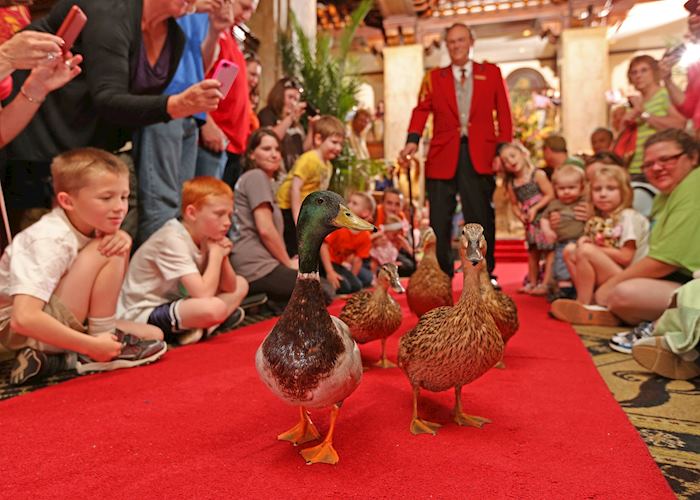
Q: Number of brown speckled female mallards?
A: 4